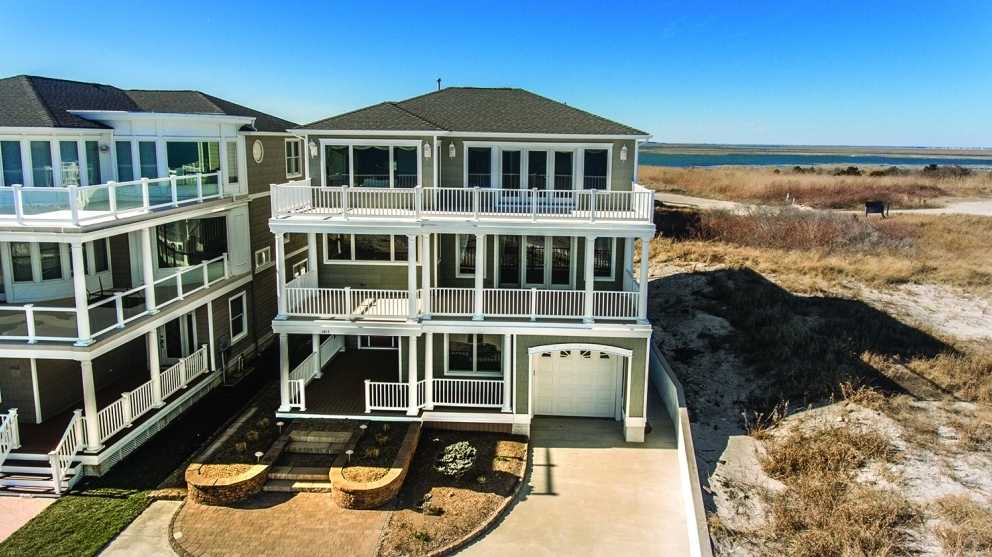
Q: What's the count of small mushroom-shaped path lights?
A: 4